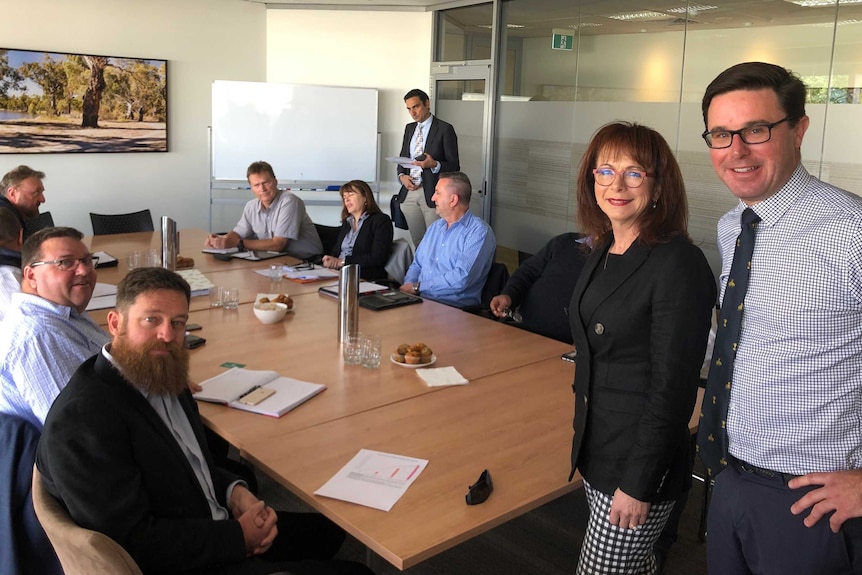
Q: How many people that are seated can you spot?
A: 8